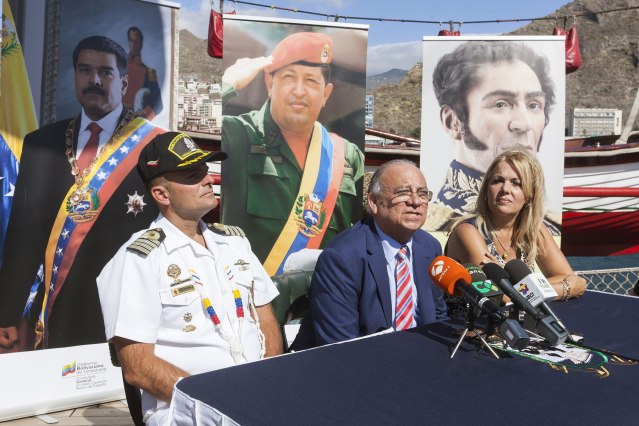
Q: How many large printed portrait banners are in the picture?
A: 3